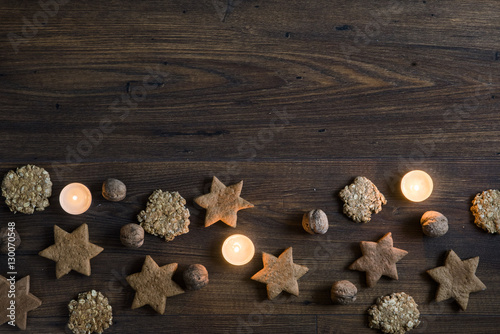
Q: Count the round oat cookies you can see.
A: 6